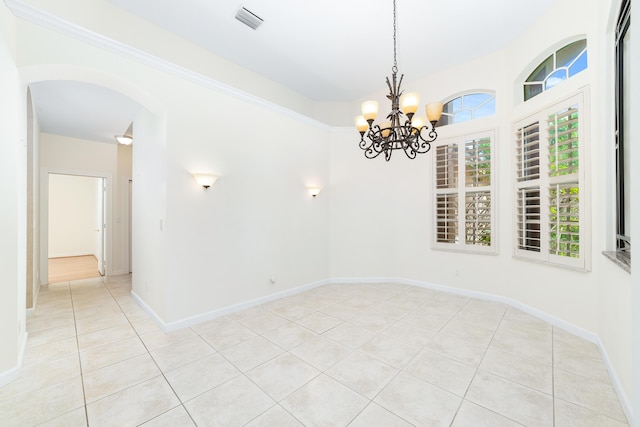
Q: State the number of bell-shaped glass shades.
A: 6